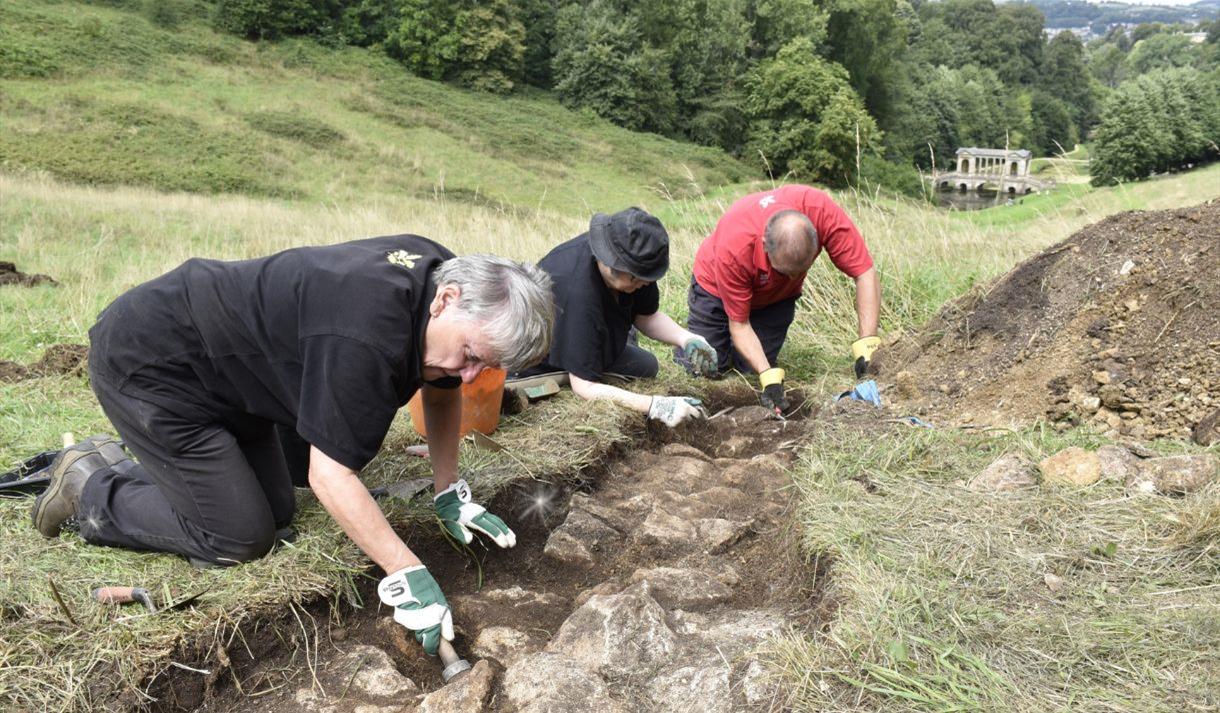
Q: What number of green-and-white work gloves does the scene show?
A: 4